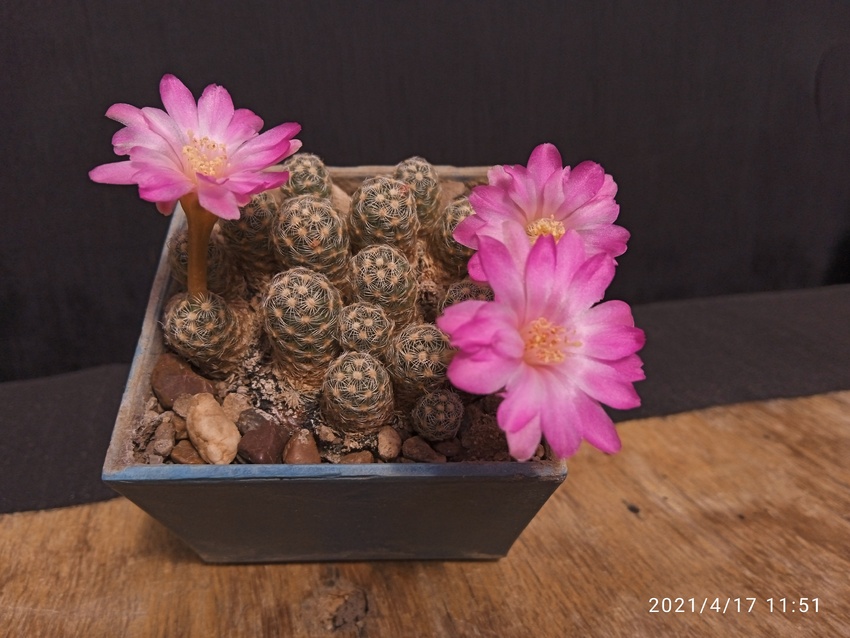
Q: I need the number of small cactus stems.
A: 15